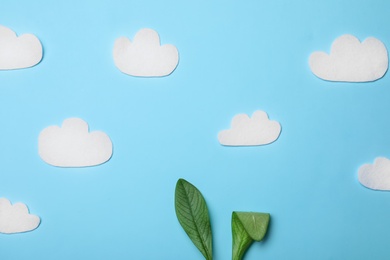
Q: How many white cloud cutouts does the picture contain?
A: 7